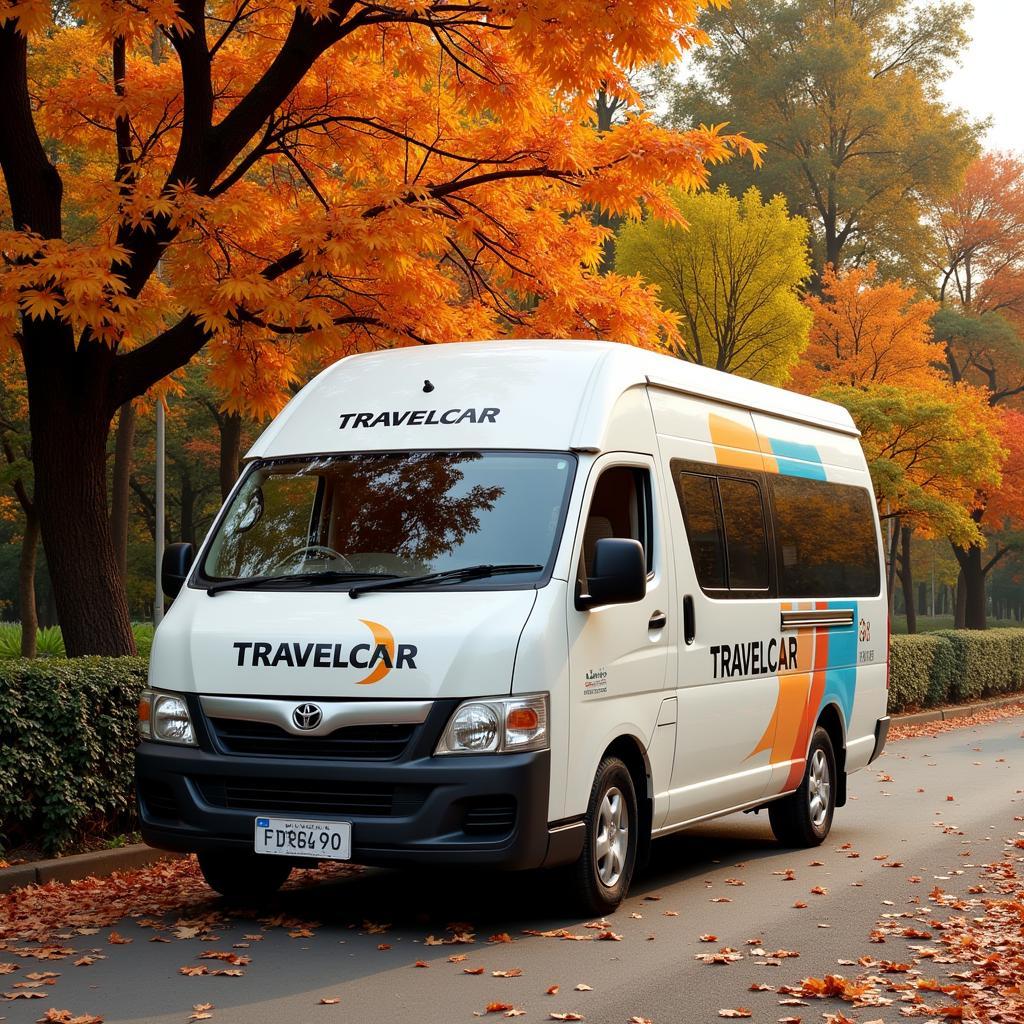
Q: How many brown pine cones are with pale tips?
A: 0